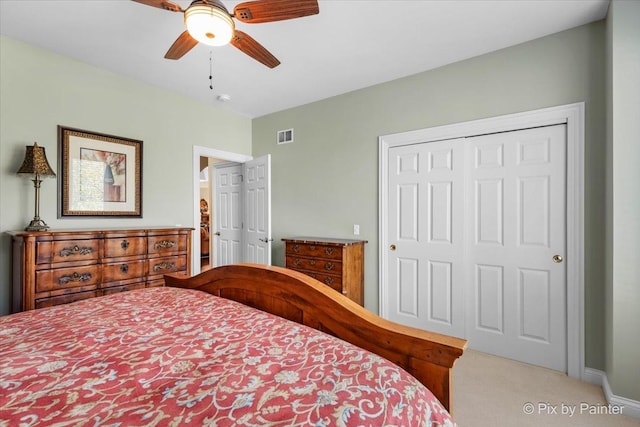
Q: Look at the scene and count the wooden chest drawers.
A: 2